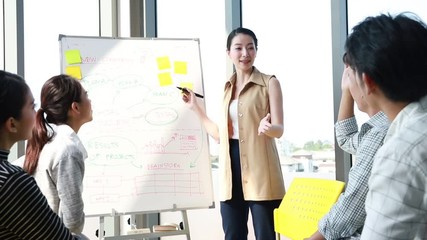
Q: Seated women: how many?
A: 2